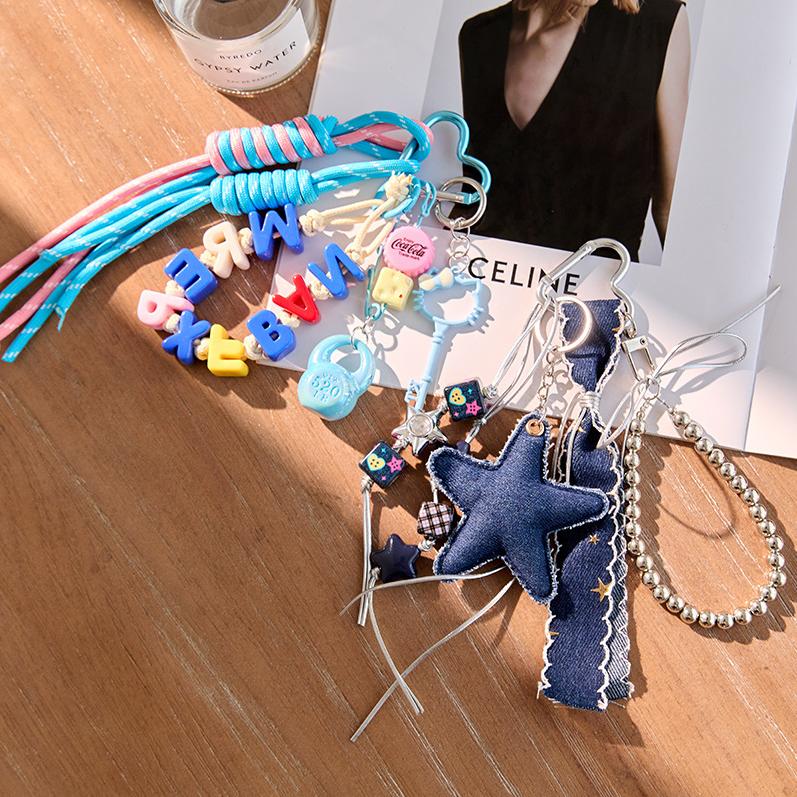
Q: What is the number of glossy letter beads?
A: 9